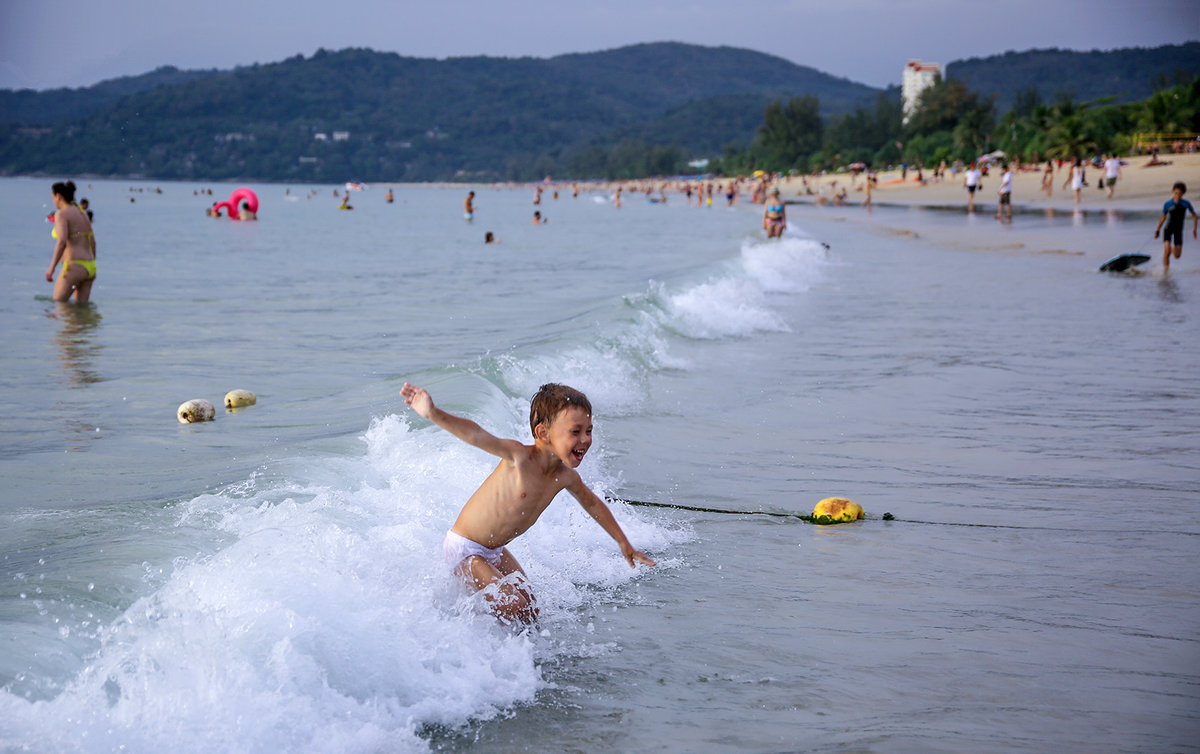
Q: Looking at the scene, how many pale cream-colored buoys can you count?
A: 2